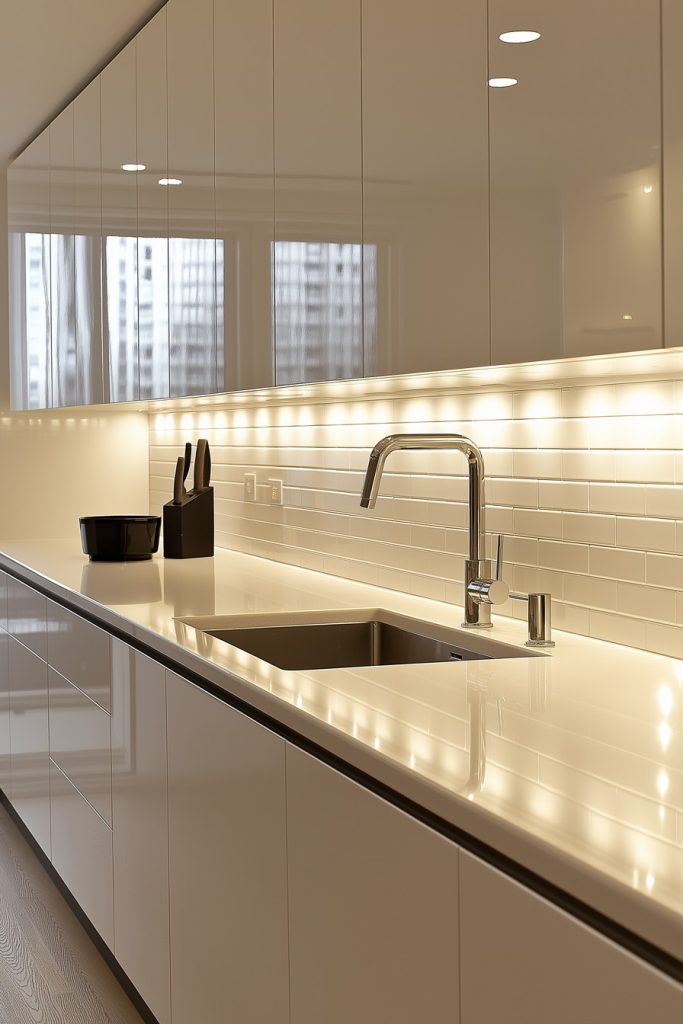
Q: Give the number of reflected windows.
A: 3